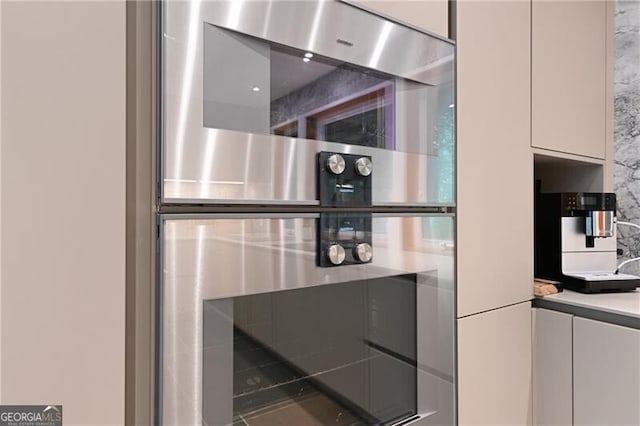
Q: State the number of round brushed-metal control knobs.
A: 4